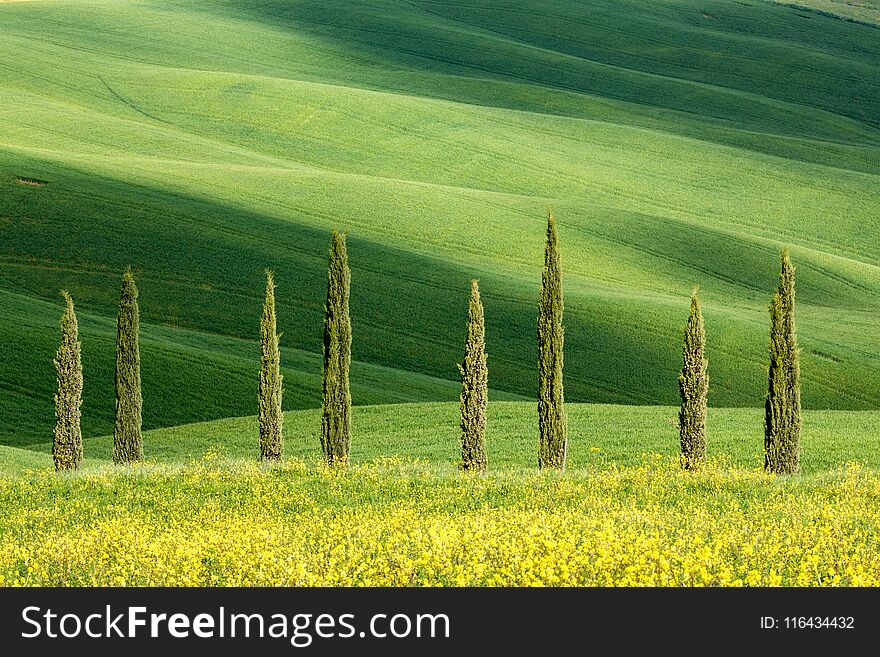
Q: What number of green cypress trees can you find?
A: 8